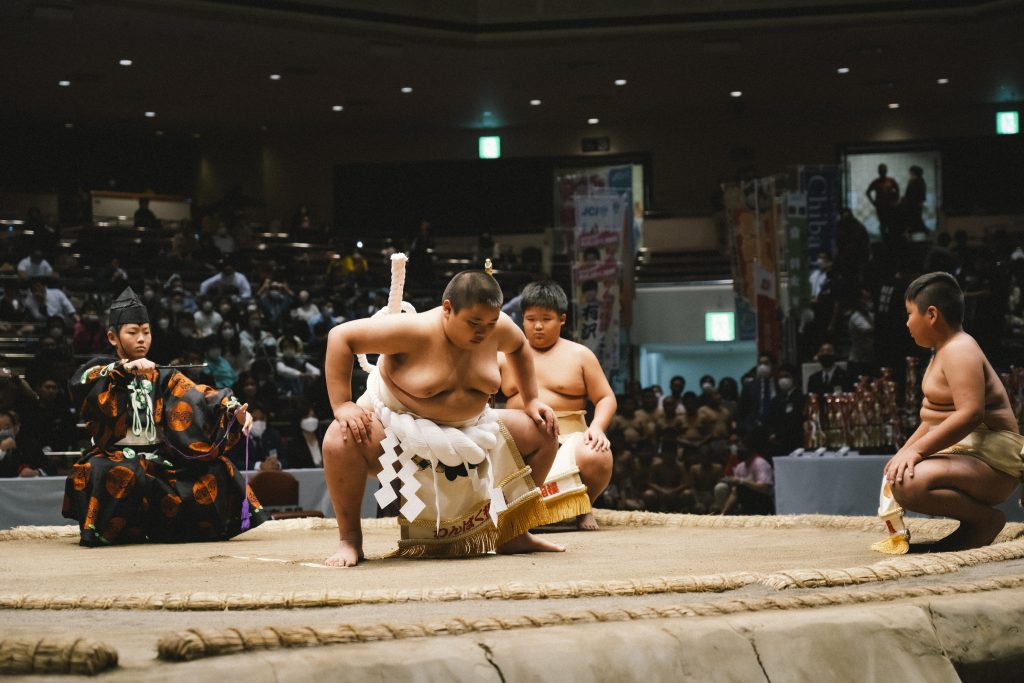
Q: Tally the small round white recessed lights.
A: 13